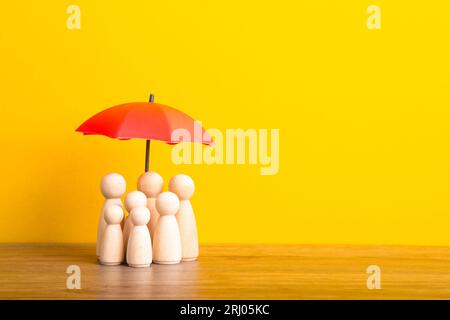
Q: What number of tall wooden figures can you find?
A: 3